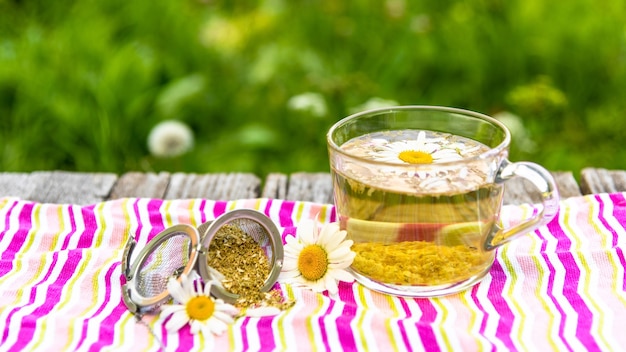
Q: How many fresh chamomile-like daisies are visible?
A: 3